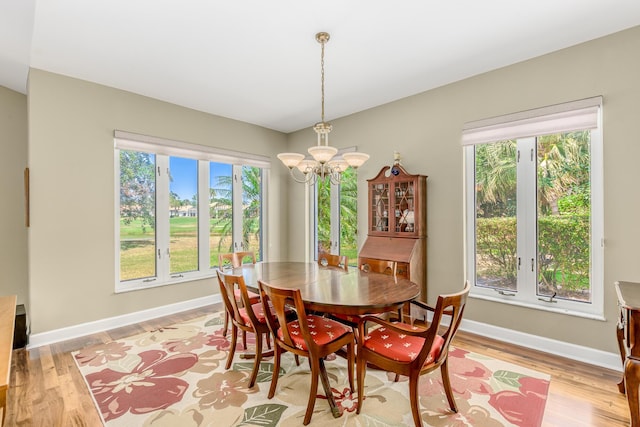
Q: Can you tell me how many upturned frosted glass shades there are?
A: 5